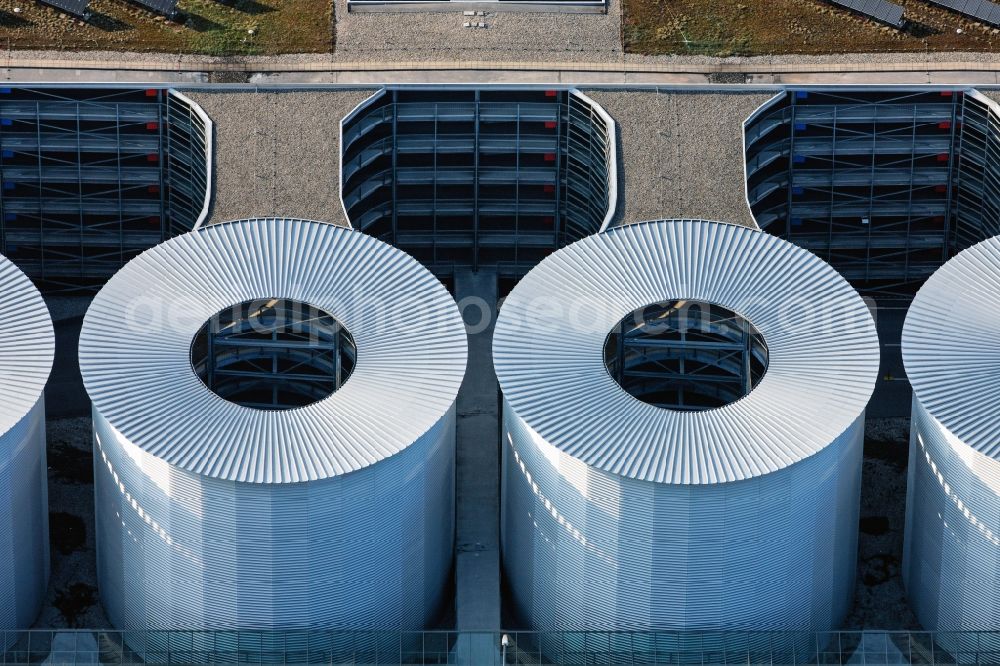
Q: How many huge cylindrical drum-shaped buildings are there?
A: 4